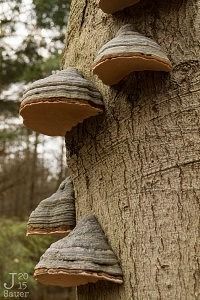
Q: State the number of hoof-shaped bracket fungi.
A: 5